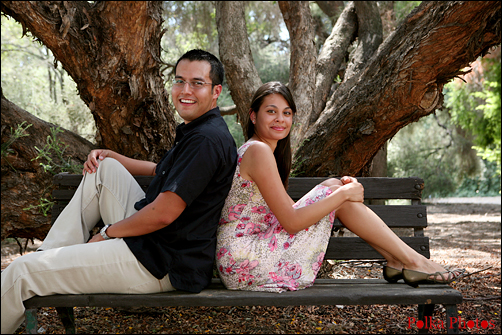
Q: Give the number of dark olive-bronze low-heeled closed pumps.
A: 2